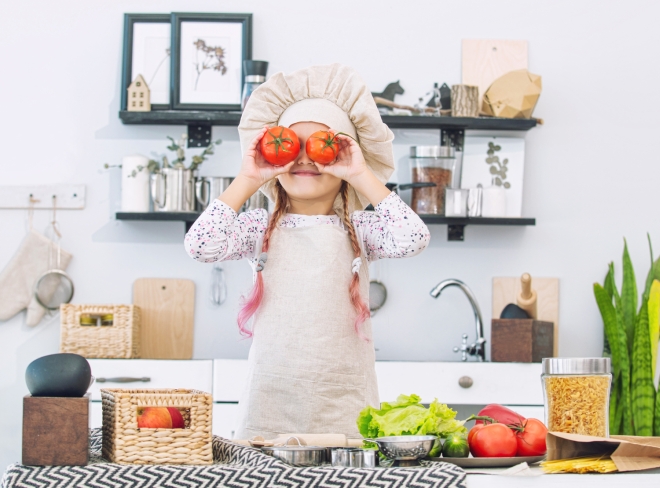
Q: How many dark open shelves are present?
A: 2